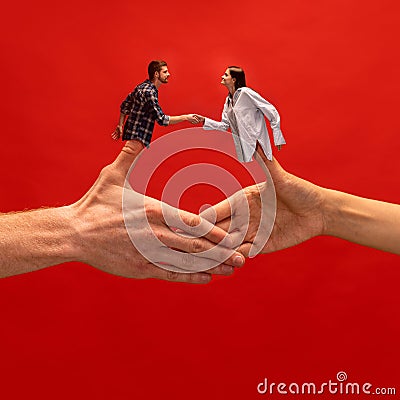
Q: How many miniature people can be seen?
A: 2